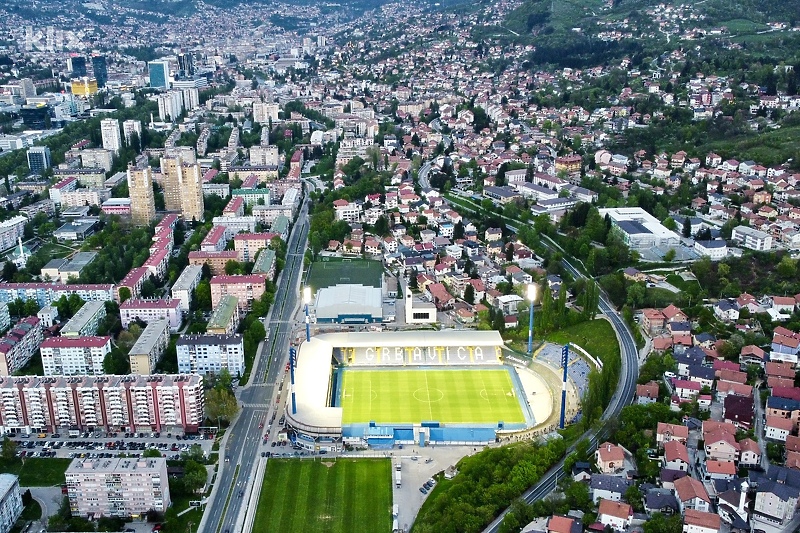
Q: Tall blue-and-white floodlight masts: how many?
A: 4